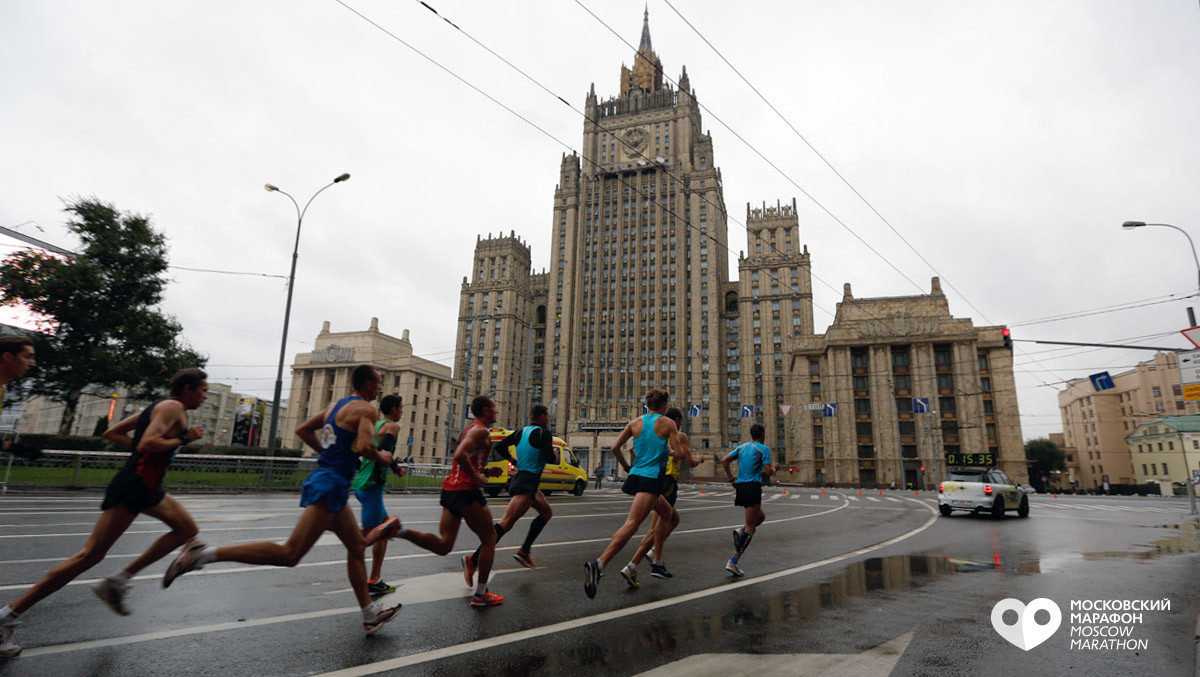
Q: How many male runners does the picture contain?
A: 9